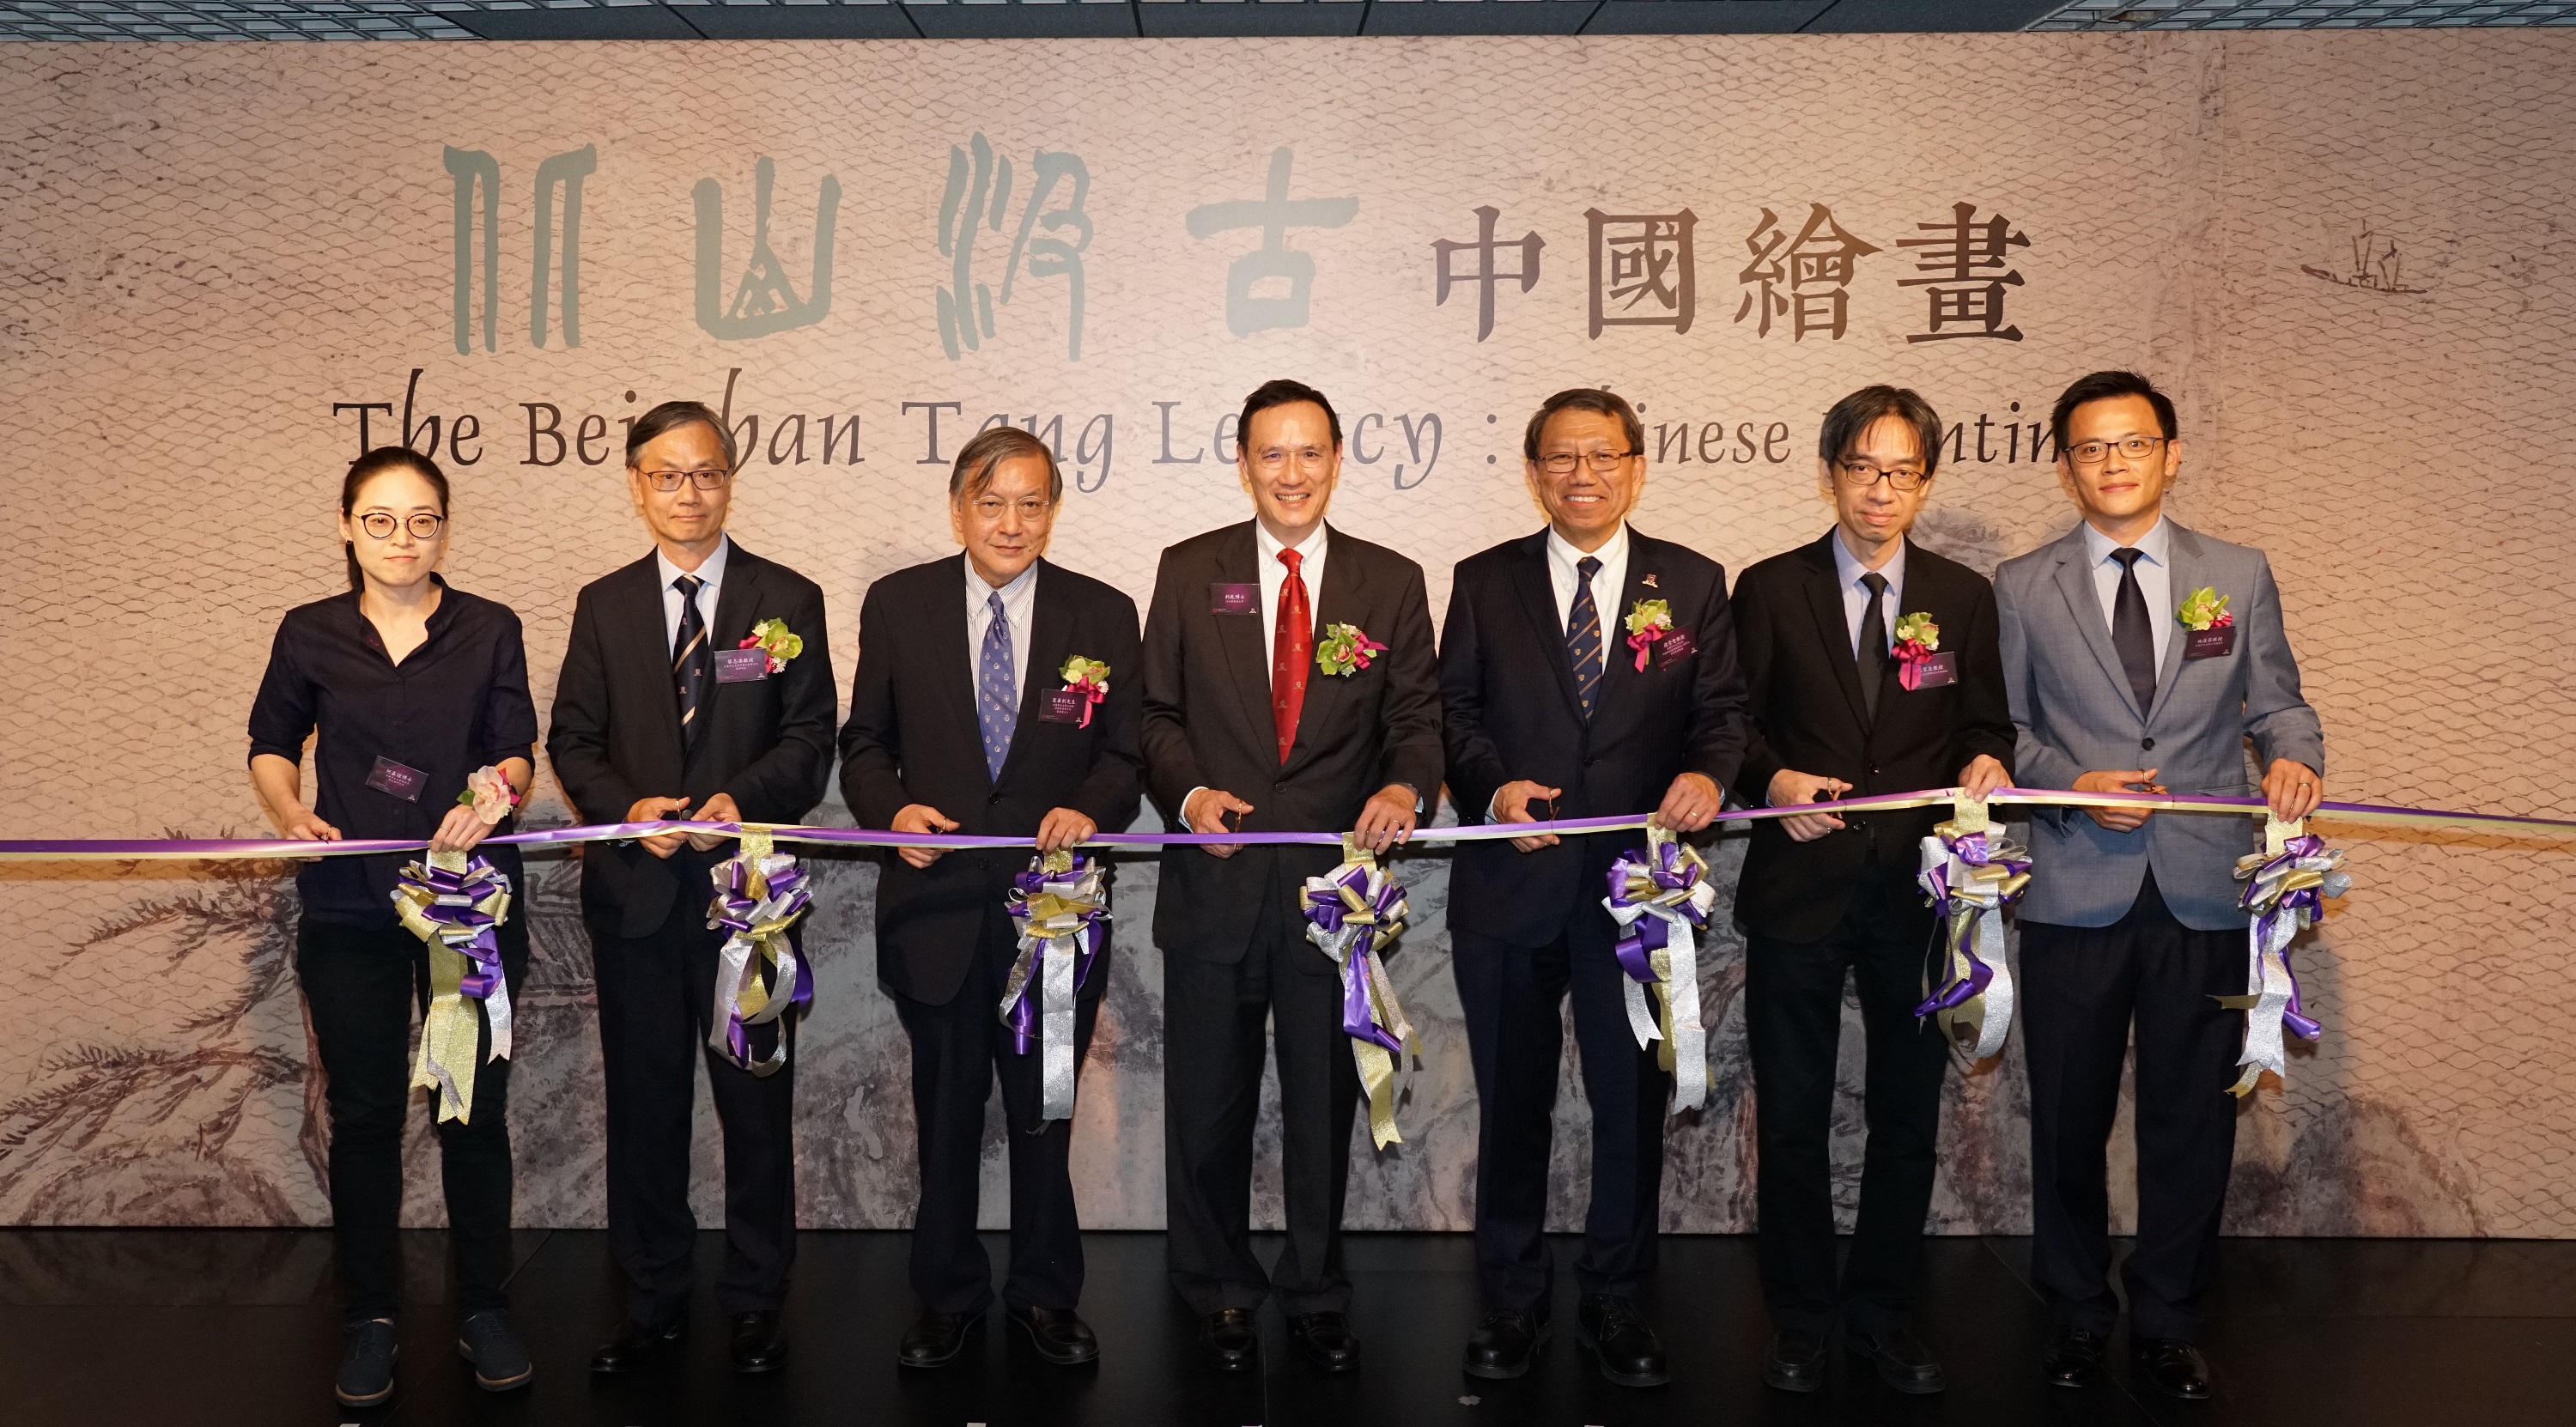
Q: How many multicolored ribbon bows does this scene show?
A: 7